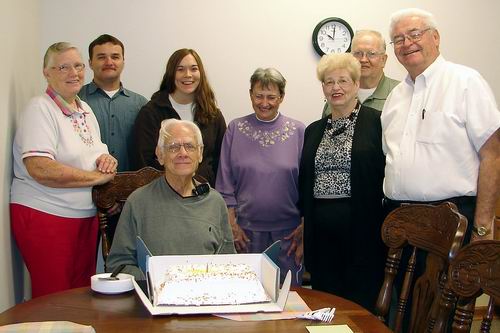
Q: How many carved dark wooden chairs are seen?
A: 3